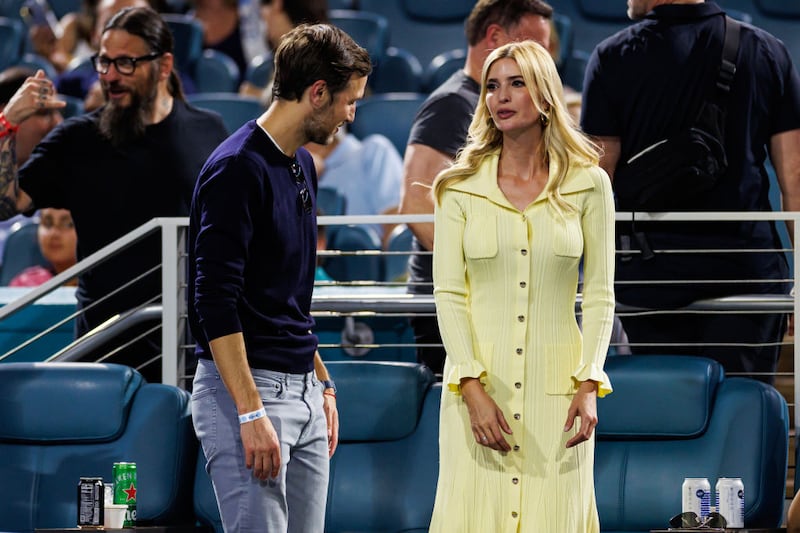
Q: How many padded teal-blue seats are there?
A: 3